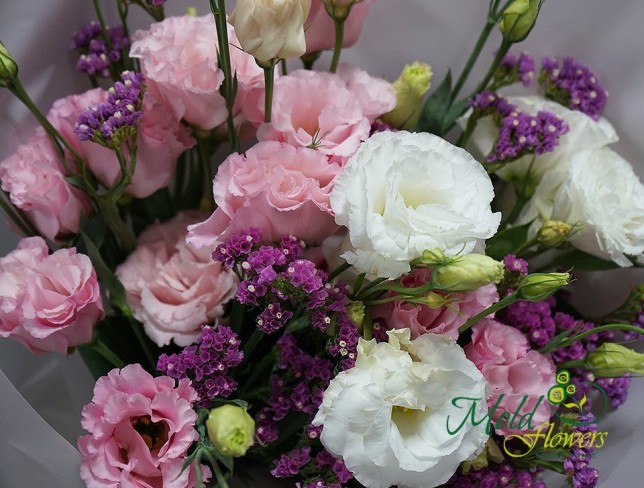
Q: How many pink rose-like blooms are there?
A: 11